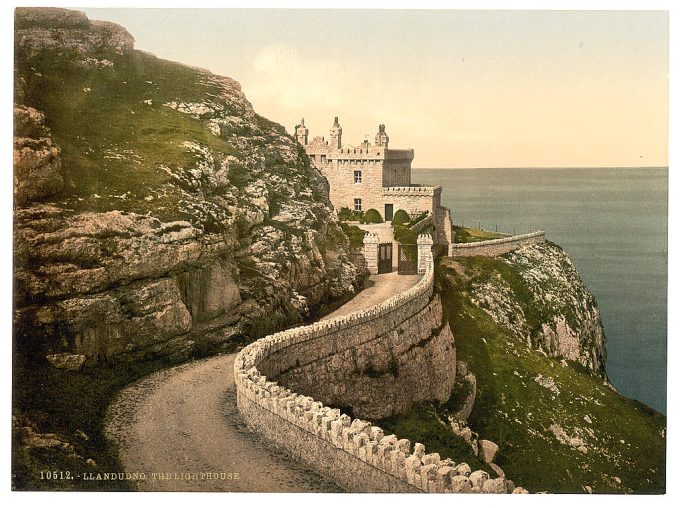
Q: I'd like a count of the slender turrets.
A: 3